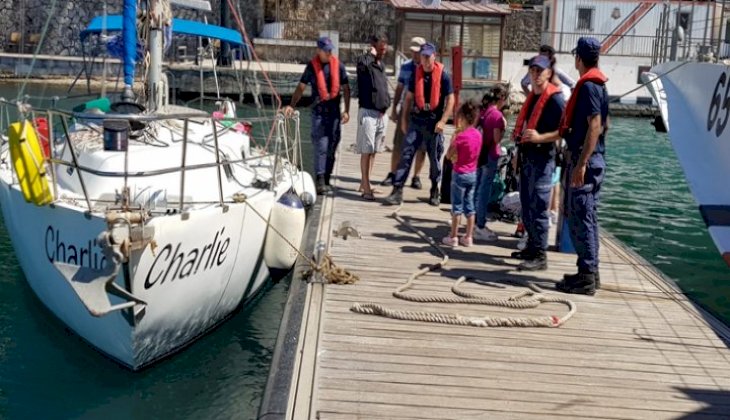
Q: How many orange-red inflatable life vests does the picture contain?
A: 4